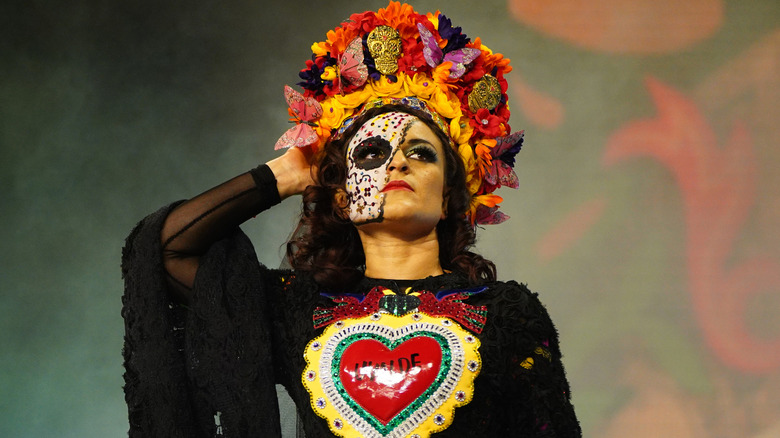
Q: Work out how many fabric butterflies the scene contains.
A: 5